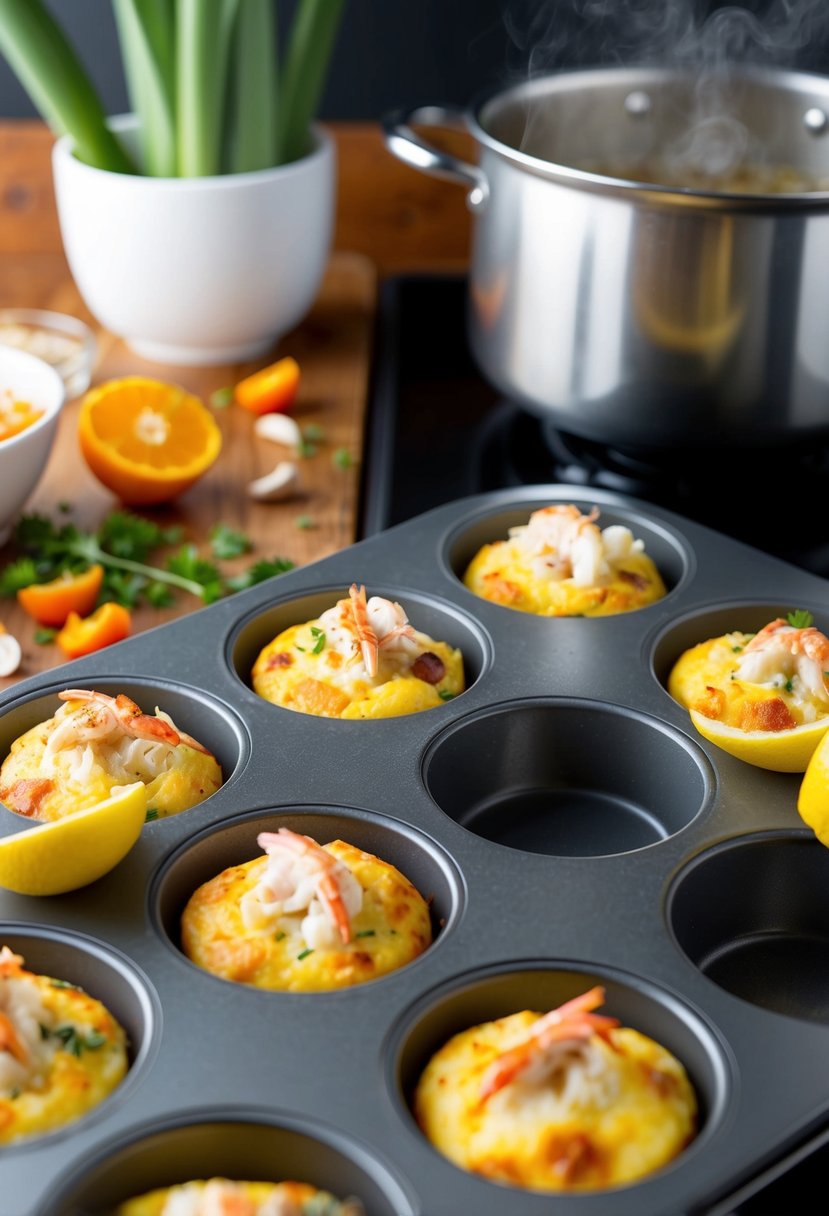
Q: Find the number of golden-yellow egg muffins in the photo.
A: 8